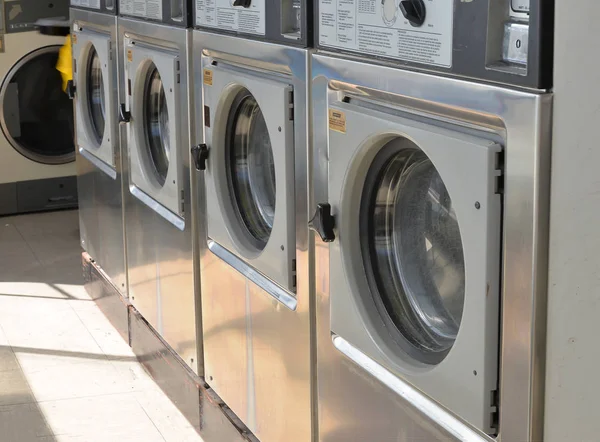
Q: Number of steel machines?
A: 4